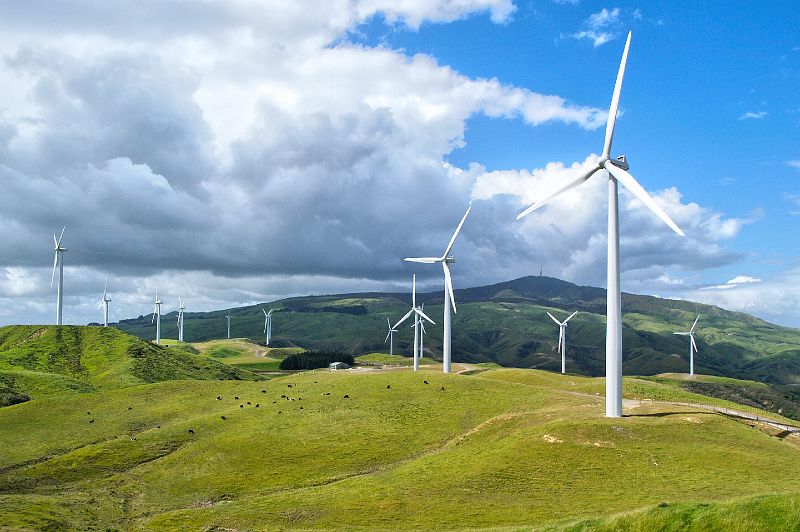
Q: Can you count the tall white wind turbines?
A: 13